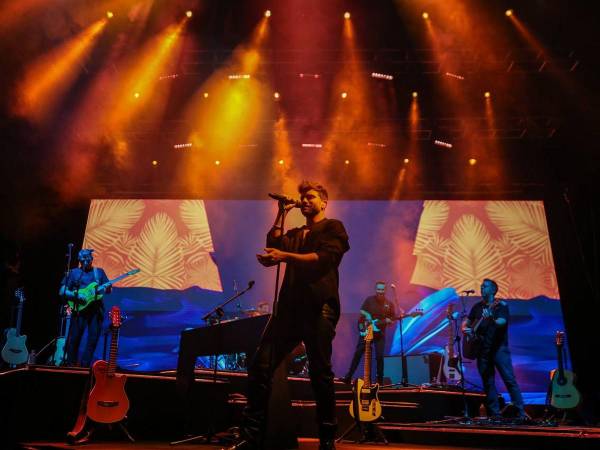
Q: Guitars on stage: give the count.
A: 9